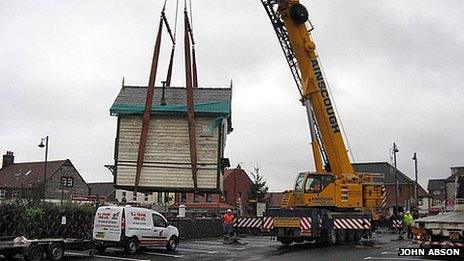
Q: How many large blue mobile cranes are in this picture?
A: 0